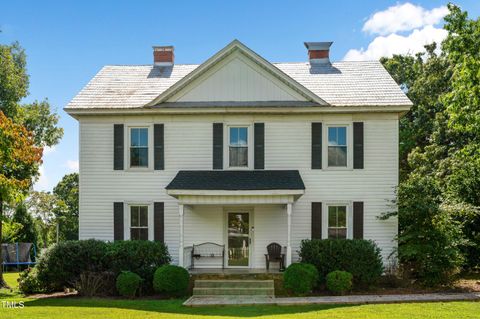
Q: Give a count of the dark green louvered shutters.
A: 10